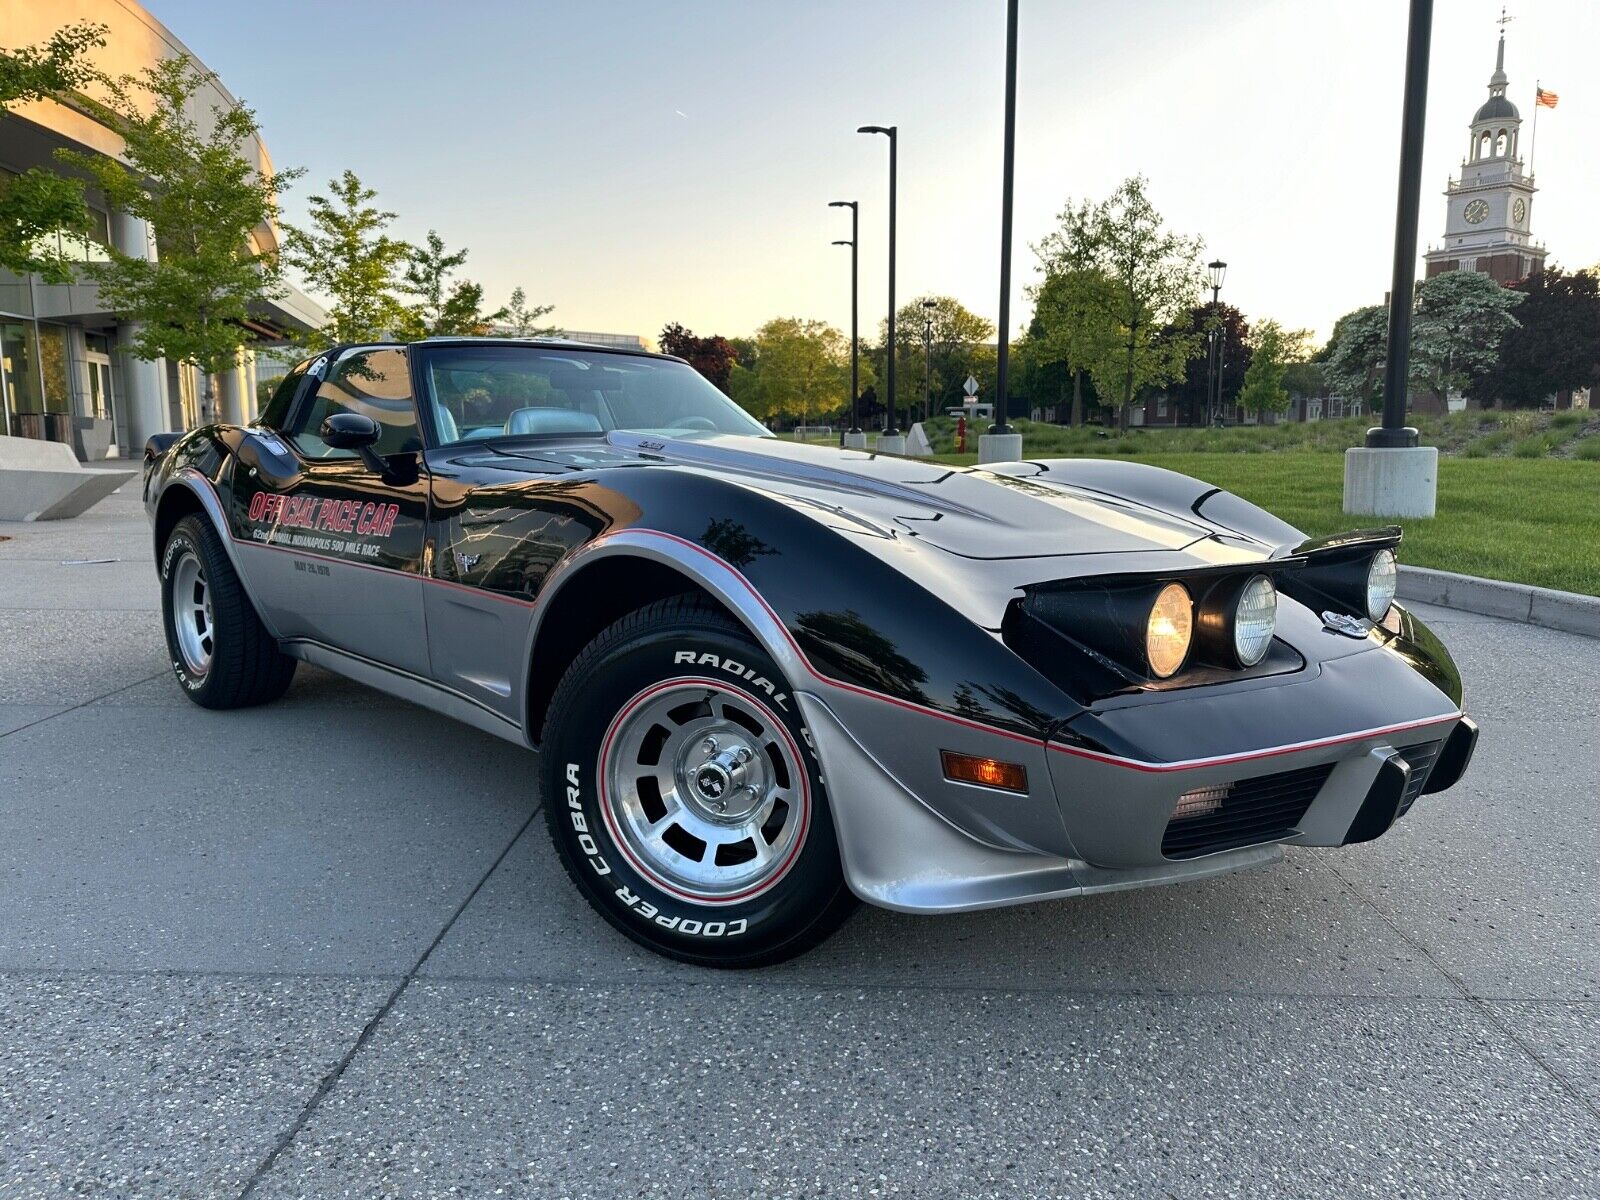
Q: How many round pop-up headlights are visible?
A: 3